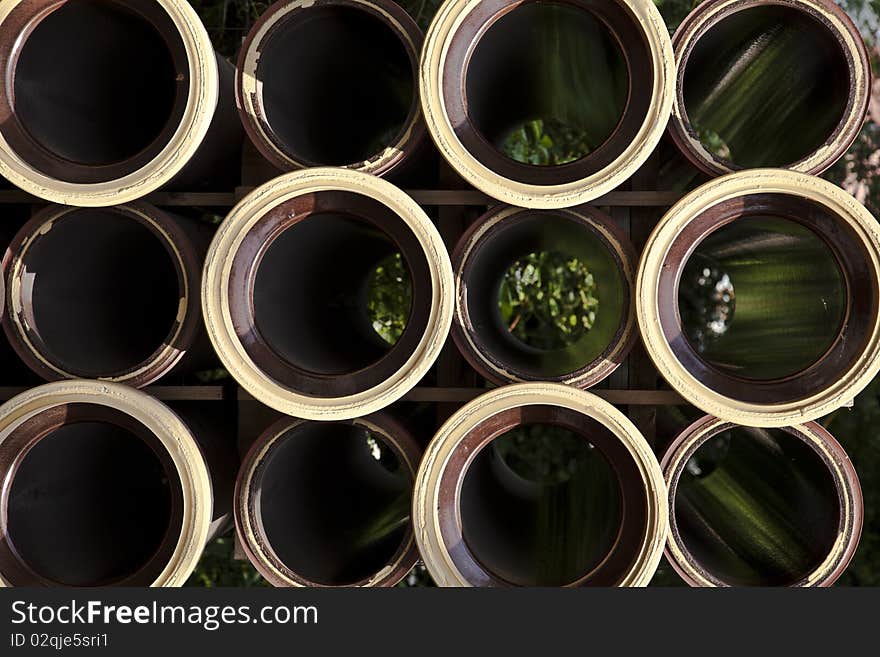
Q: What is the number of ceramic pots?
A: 12